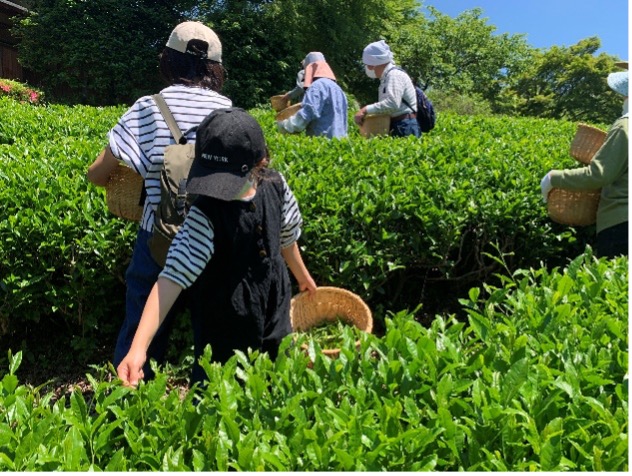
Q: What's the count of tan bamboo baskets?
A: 7